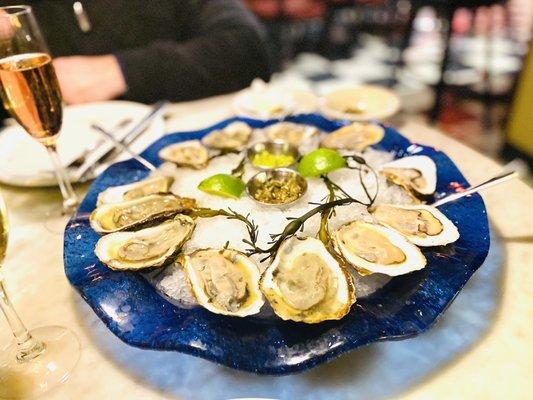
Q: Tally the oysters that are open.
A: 12